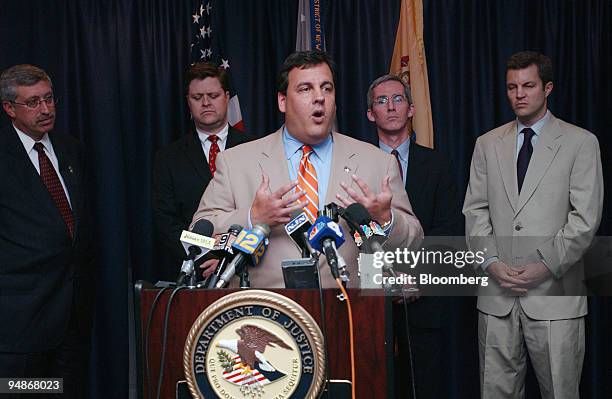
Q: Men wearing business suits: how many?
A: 5